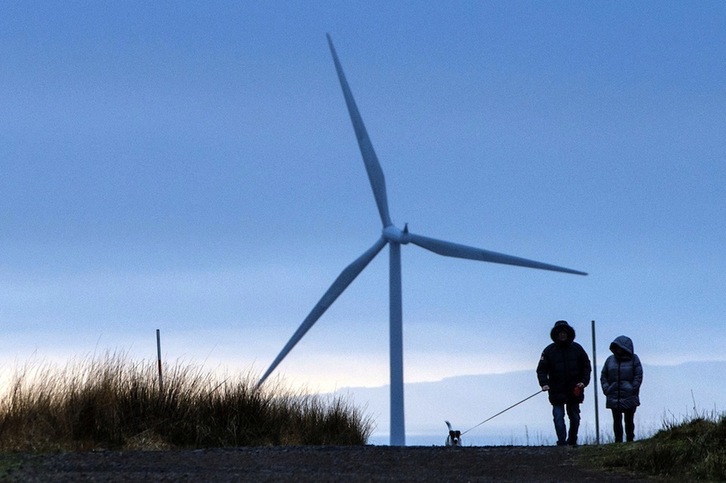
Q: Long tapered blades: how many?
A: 3